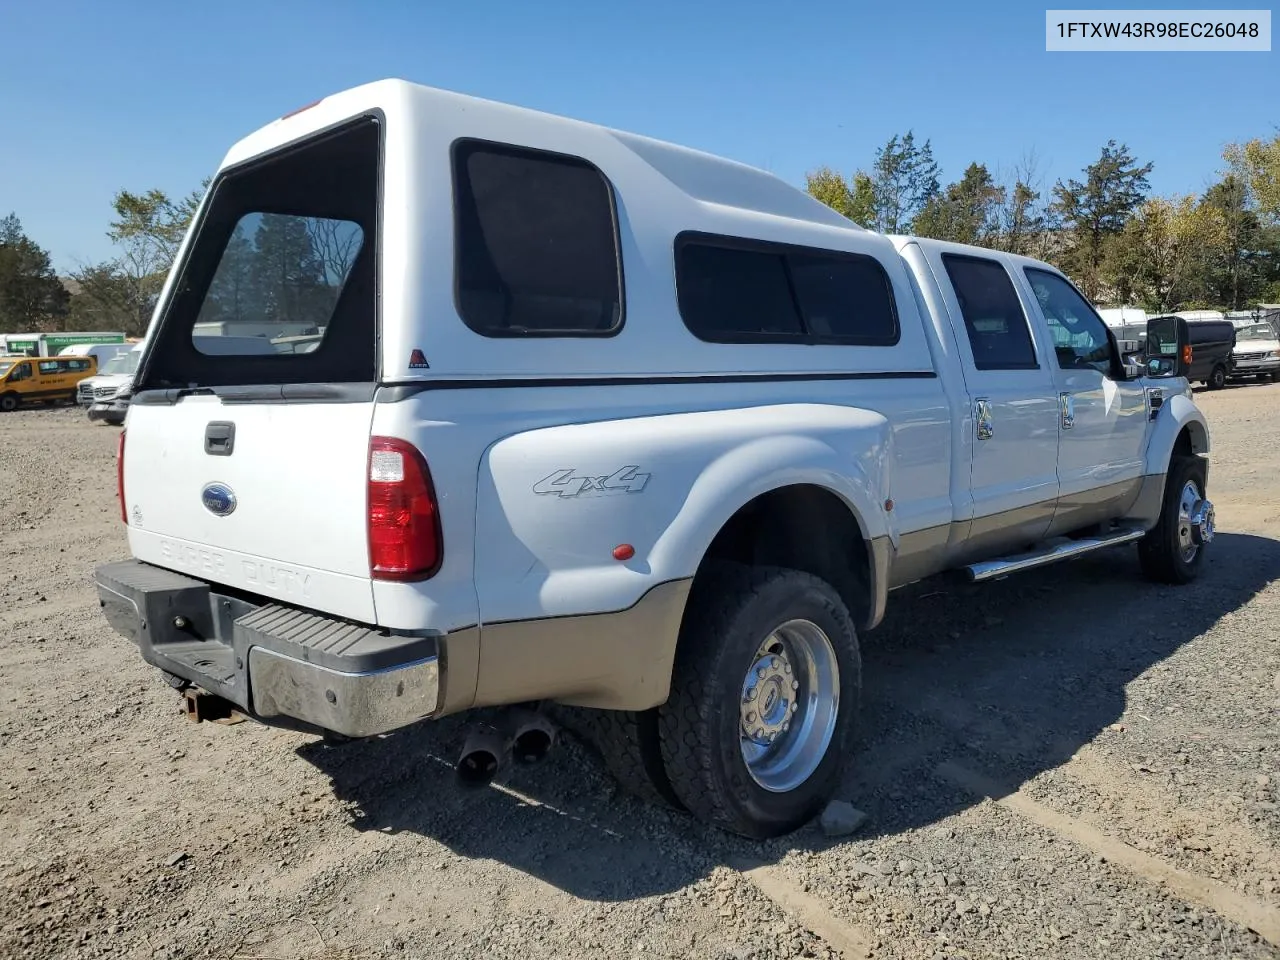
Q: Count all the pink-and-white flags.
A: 0